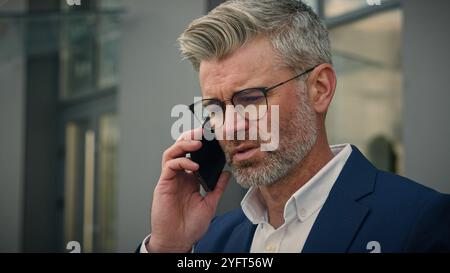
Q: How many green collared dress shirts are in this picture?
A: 0